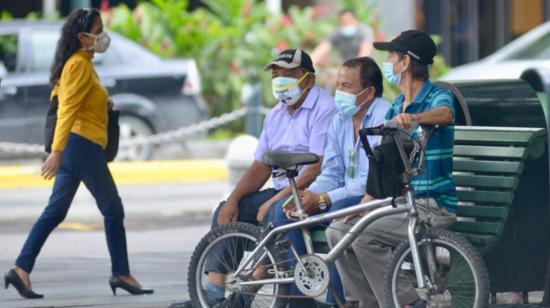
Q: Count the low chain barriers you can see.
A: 1